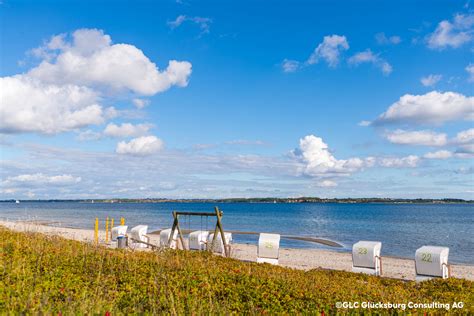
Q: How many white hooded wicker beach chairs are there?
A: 8